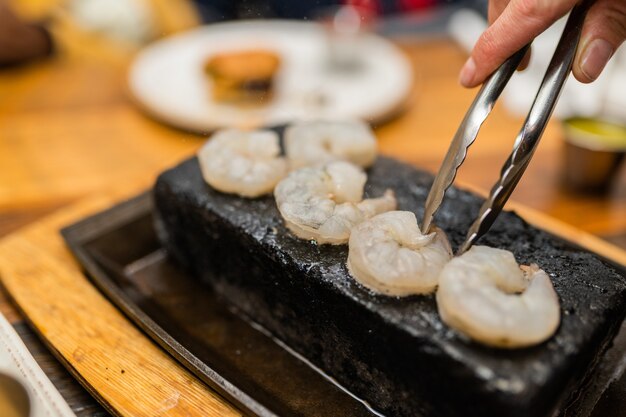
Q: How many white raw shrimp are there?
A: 5